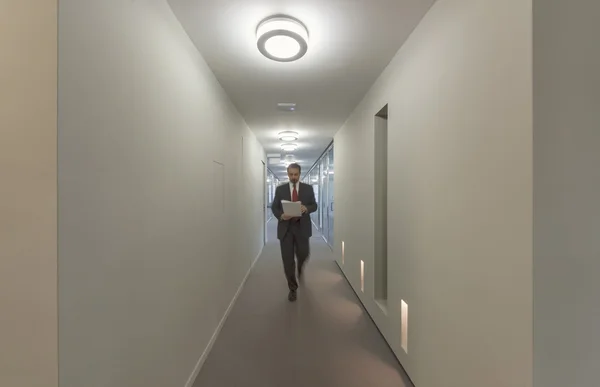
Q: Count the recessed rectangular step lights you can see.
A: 3